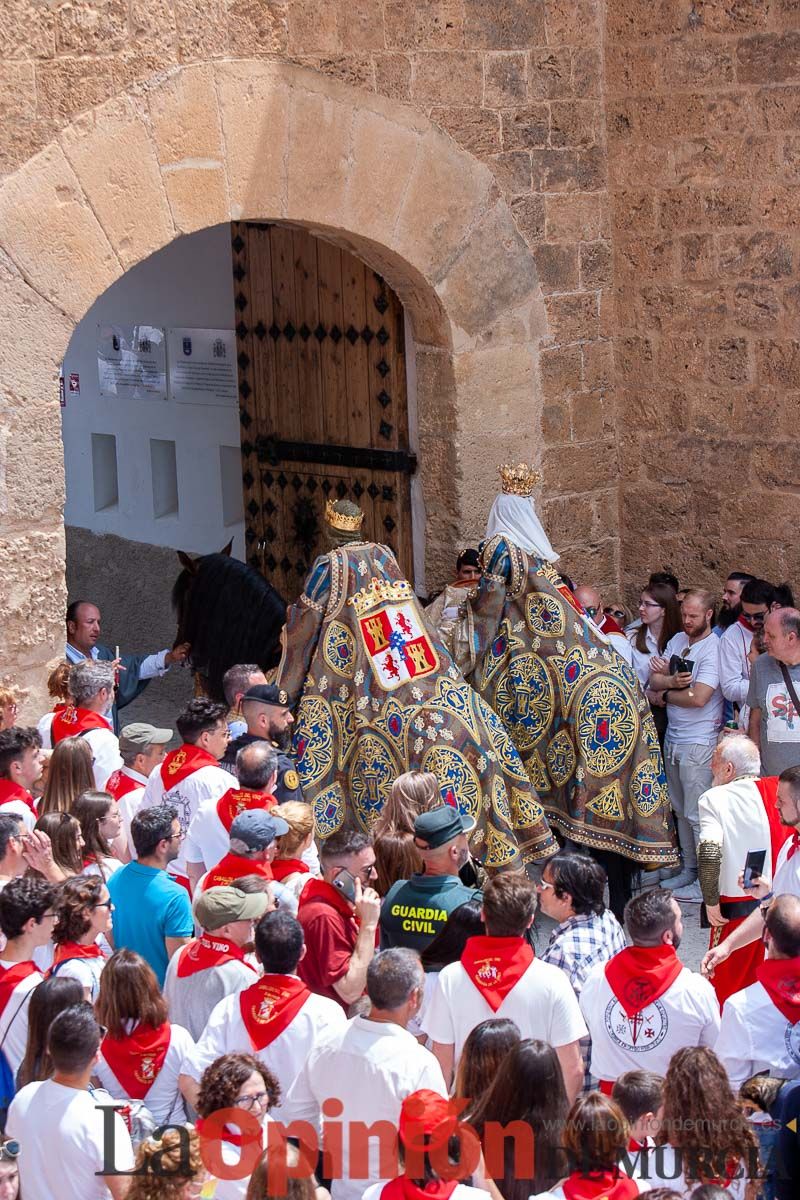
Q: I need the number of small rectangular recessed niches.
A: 3